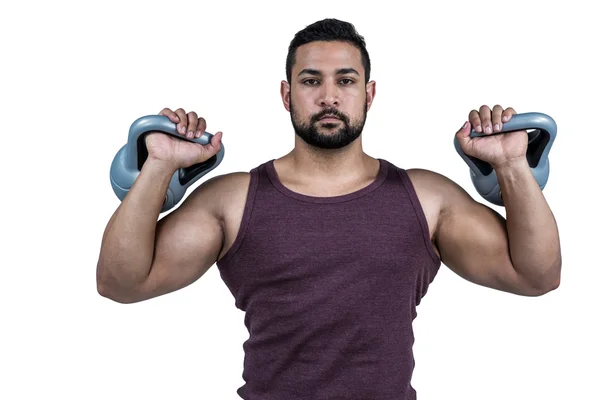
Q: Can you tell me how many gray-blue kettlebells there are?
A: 2